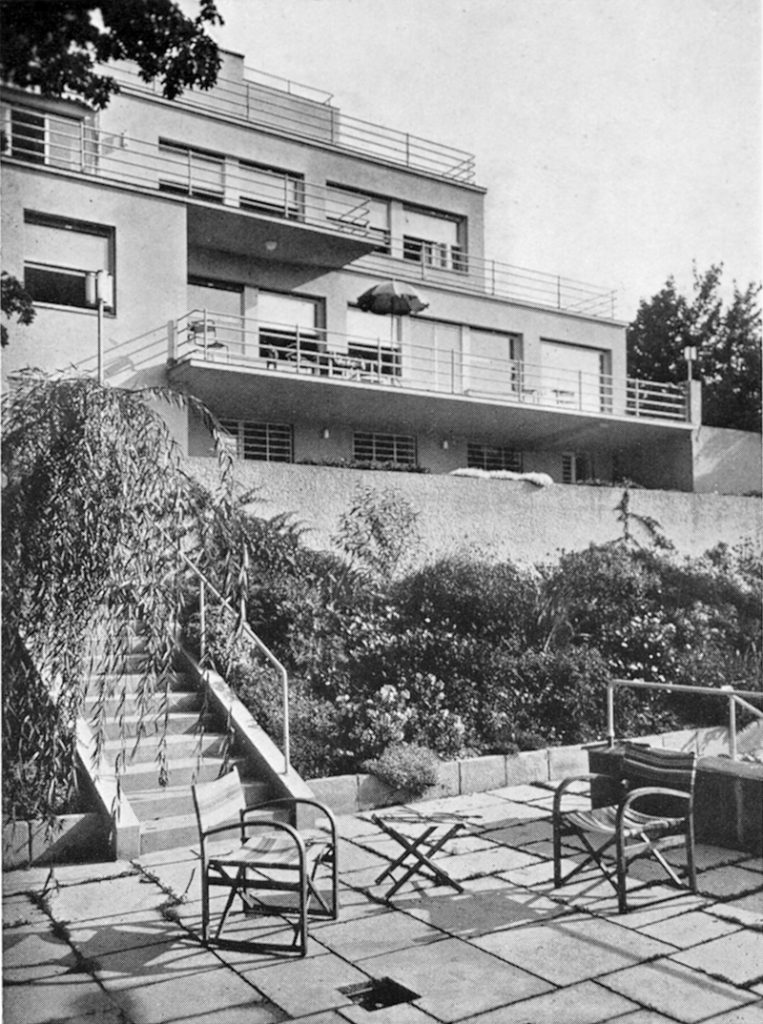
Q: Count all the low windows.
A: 4